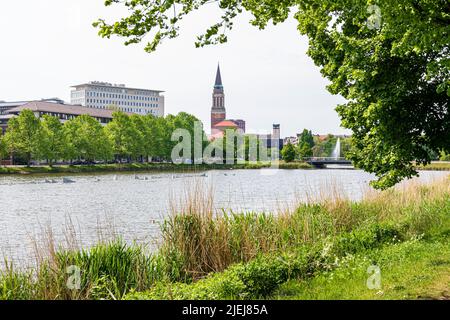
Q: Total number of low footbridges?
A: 1